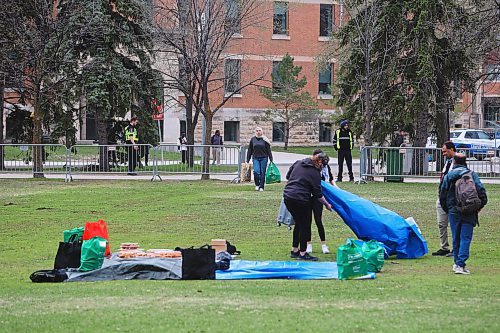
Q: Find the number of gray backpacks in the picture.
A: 1